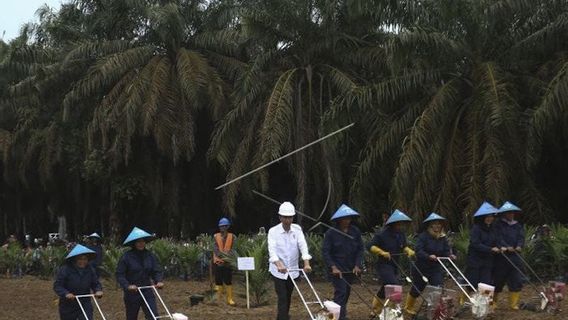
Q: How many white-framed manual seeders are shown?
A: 4